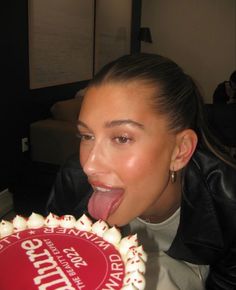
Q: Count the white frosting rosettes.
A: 13